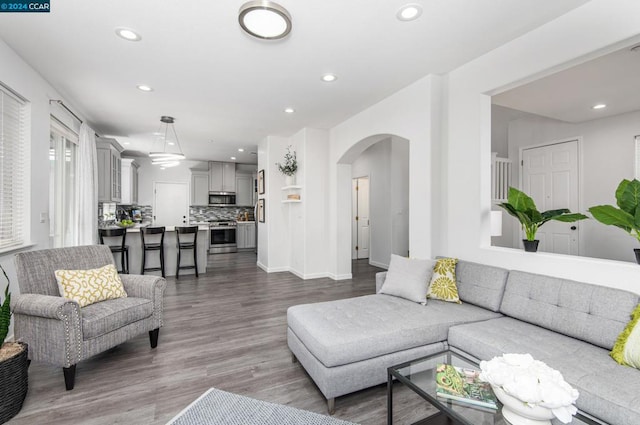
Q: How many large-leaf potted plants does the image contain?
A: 2